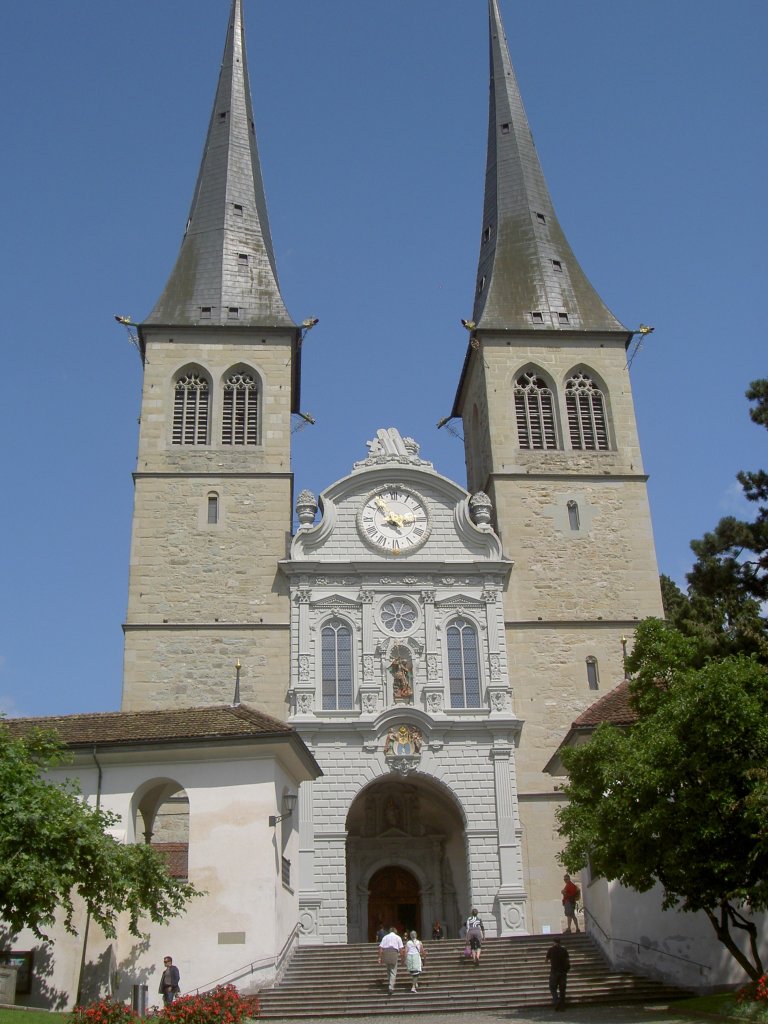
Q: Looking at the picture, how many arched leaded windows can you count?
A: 2